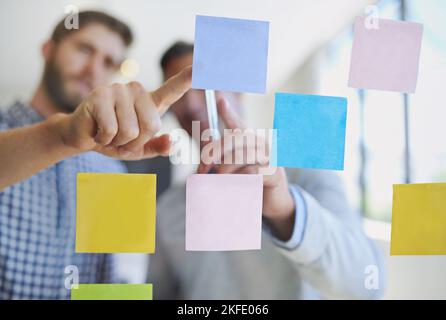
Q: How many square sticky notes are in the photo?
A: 7